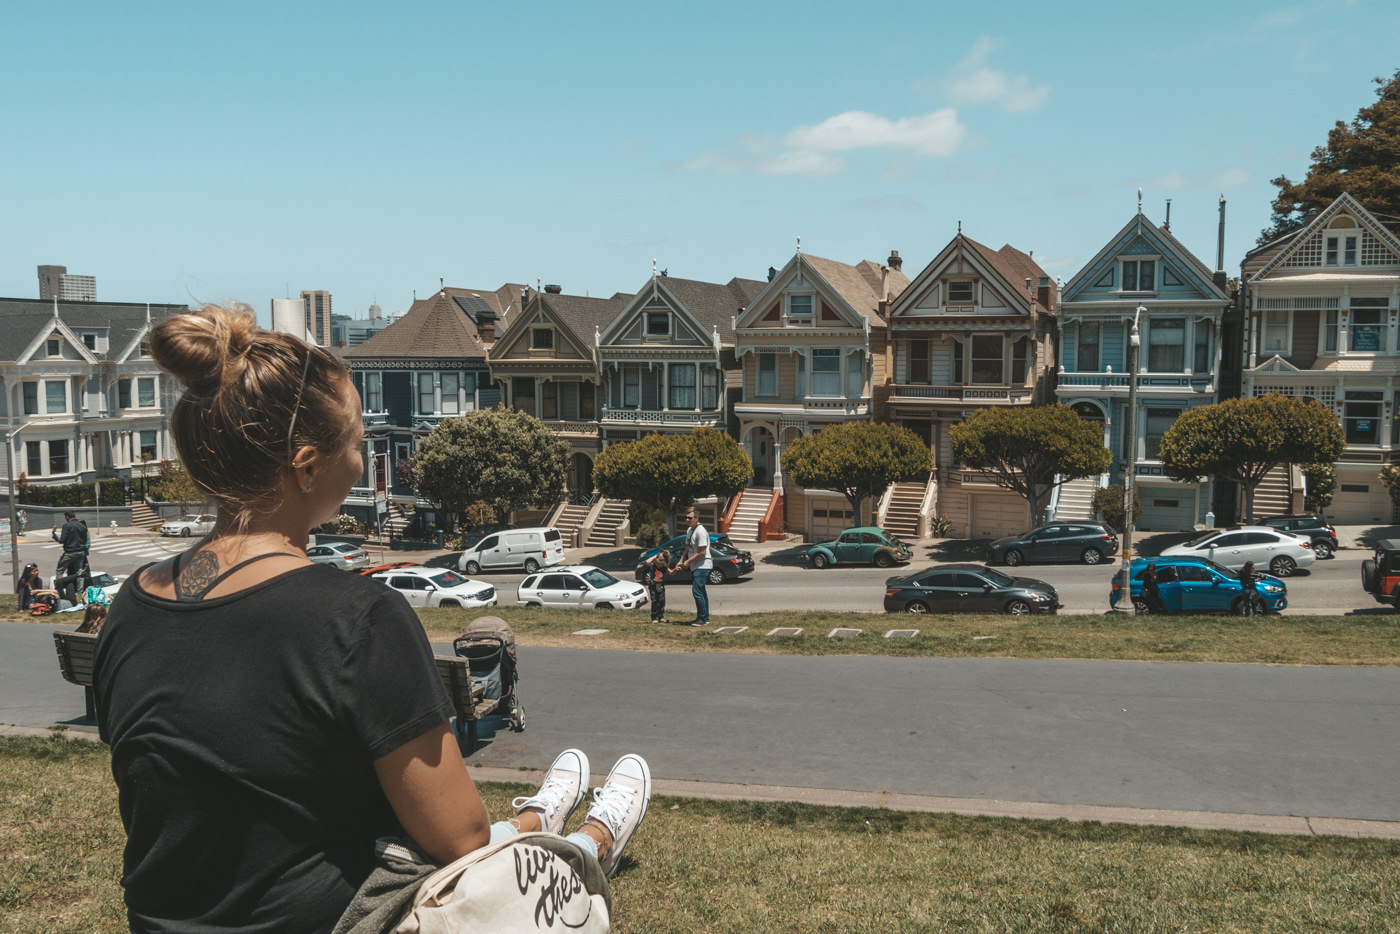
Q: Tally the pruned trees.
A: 5